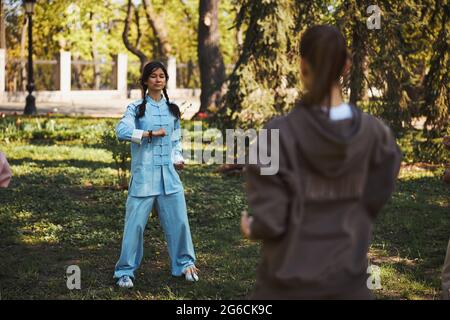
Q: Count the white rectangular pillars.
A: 4